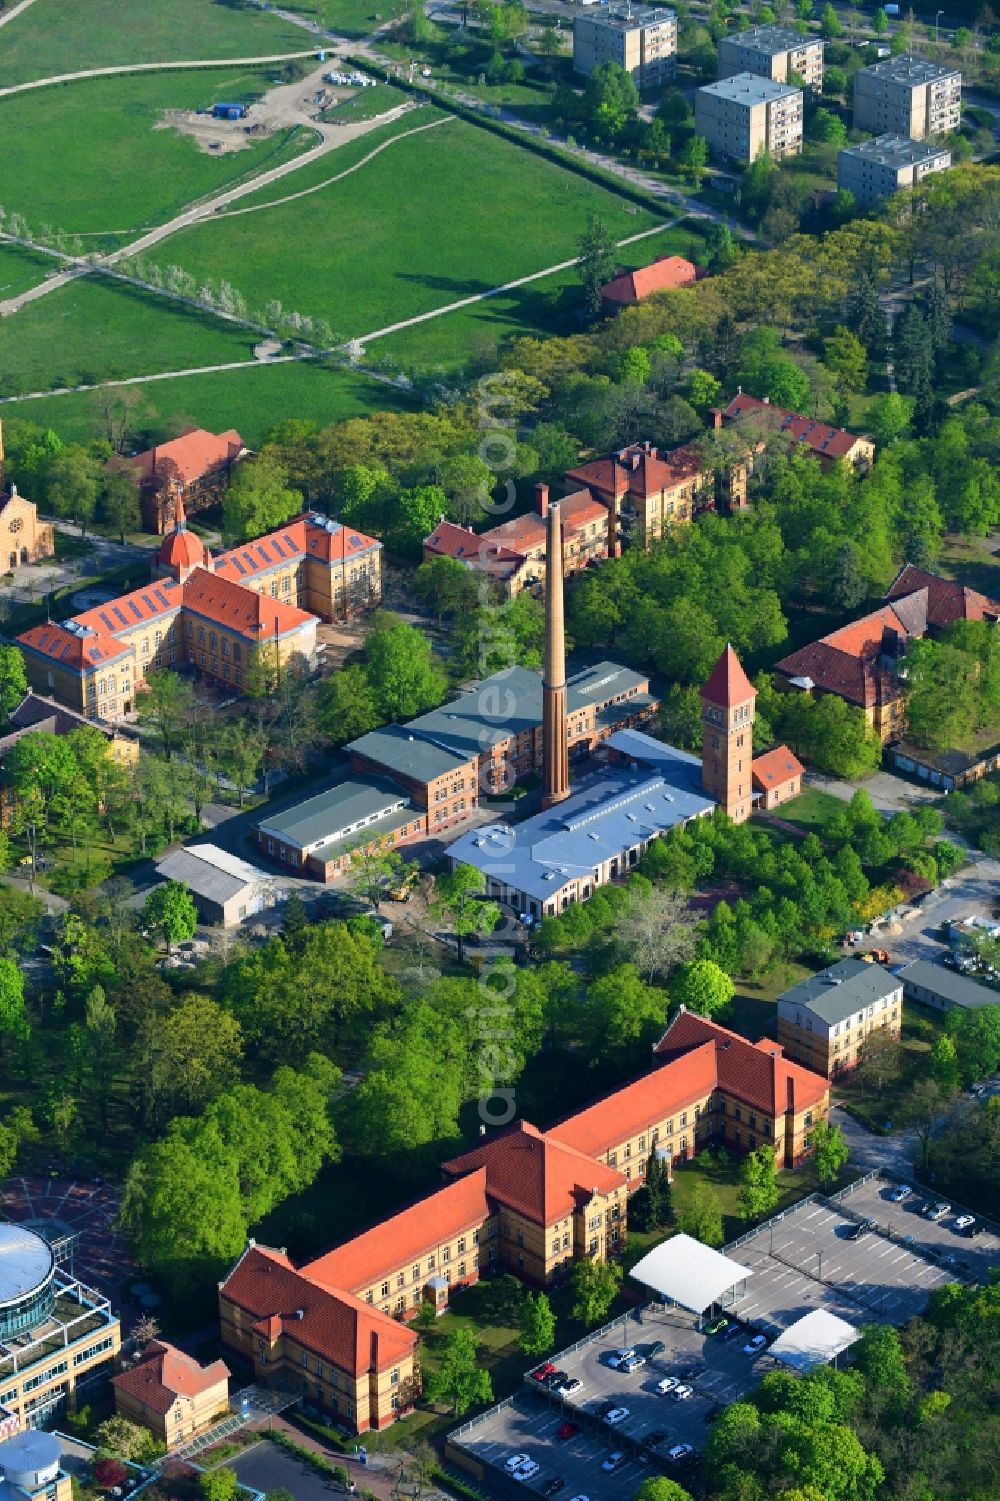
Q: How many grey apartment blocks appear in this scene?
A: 5